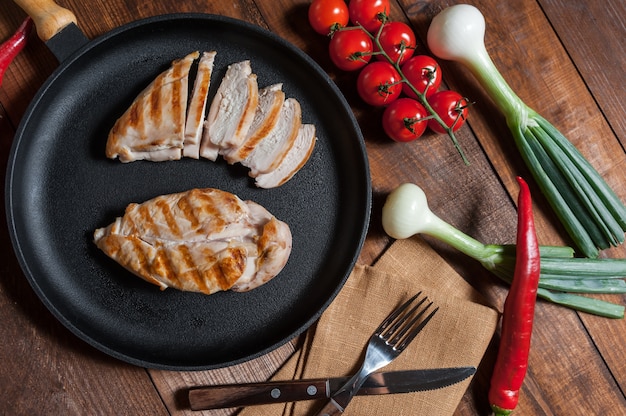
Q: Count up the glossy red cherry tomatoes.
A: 8